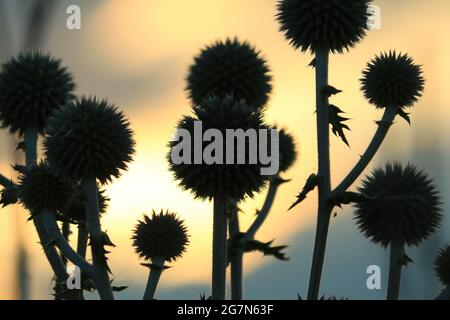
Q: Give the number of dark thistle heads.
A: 12